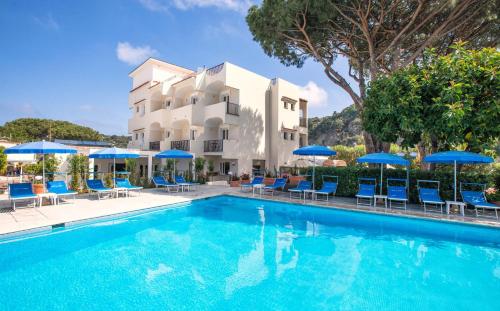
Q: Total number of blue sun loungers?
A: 14